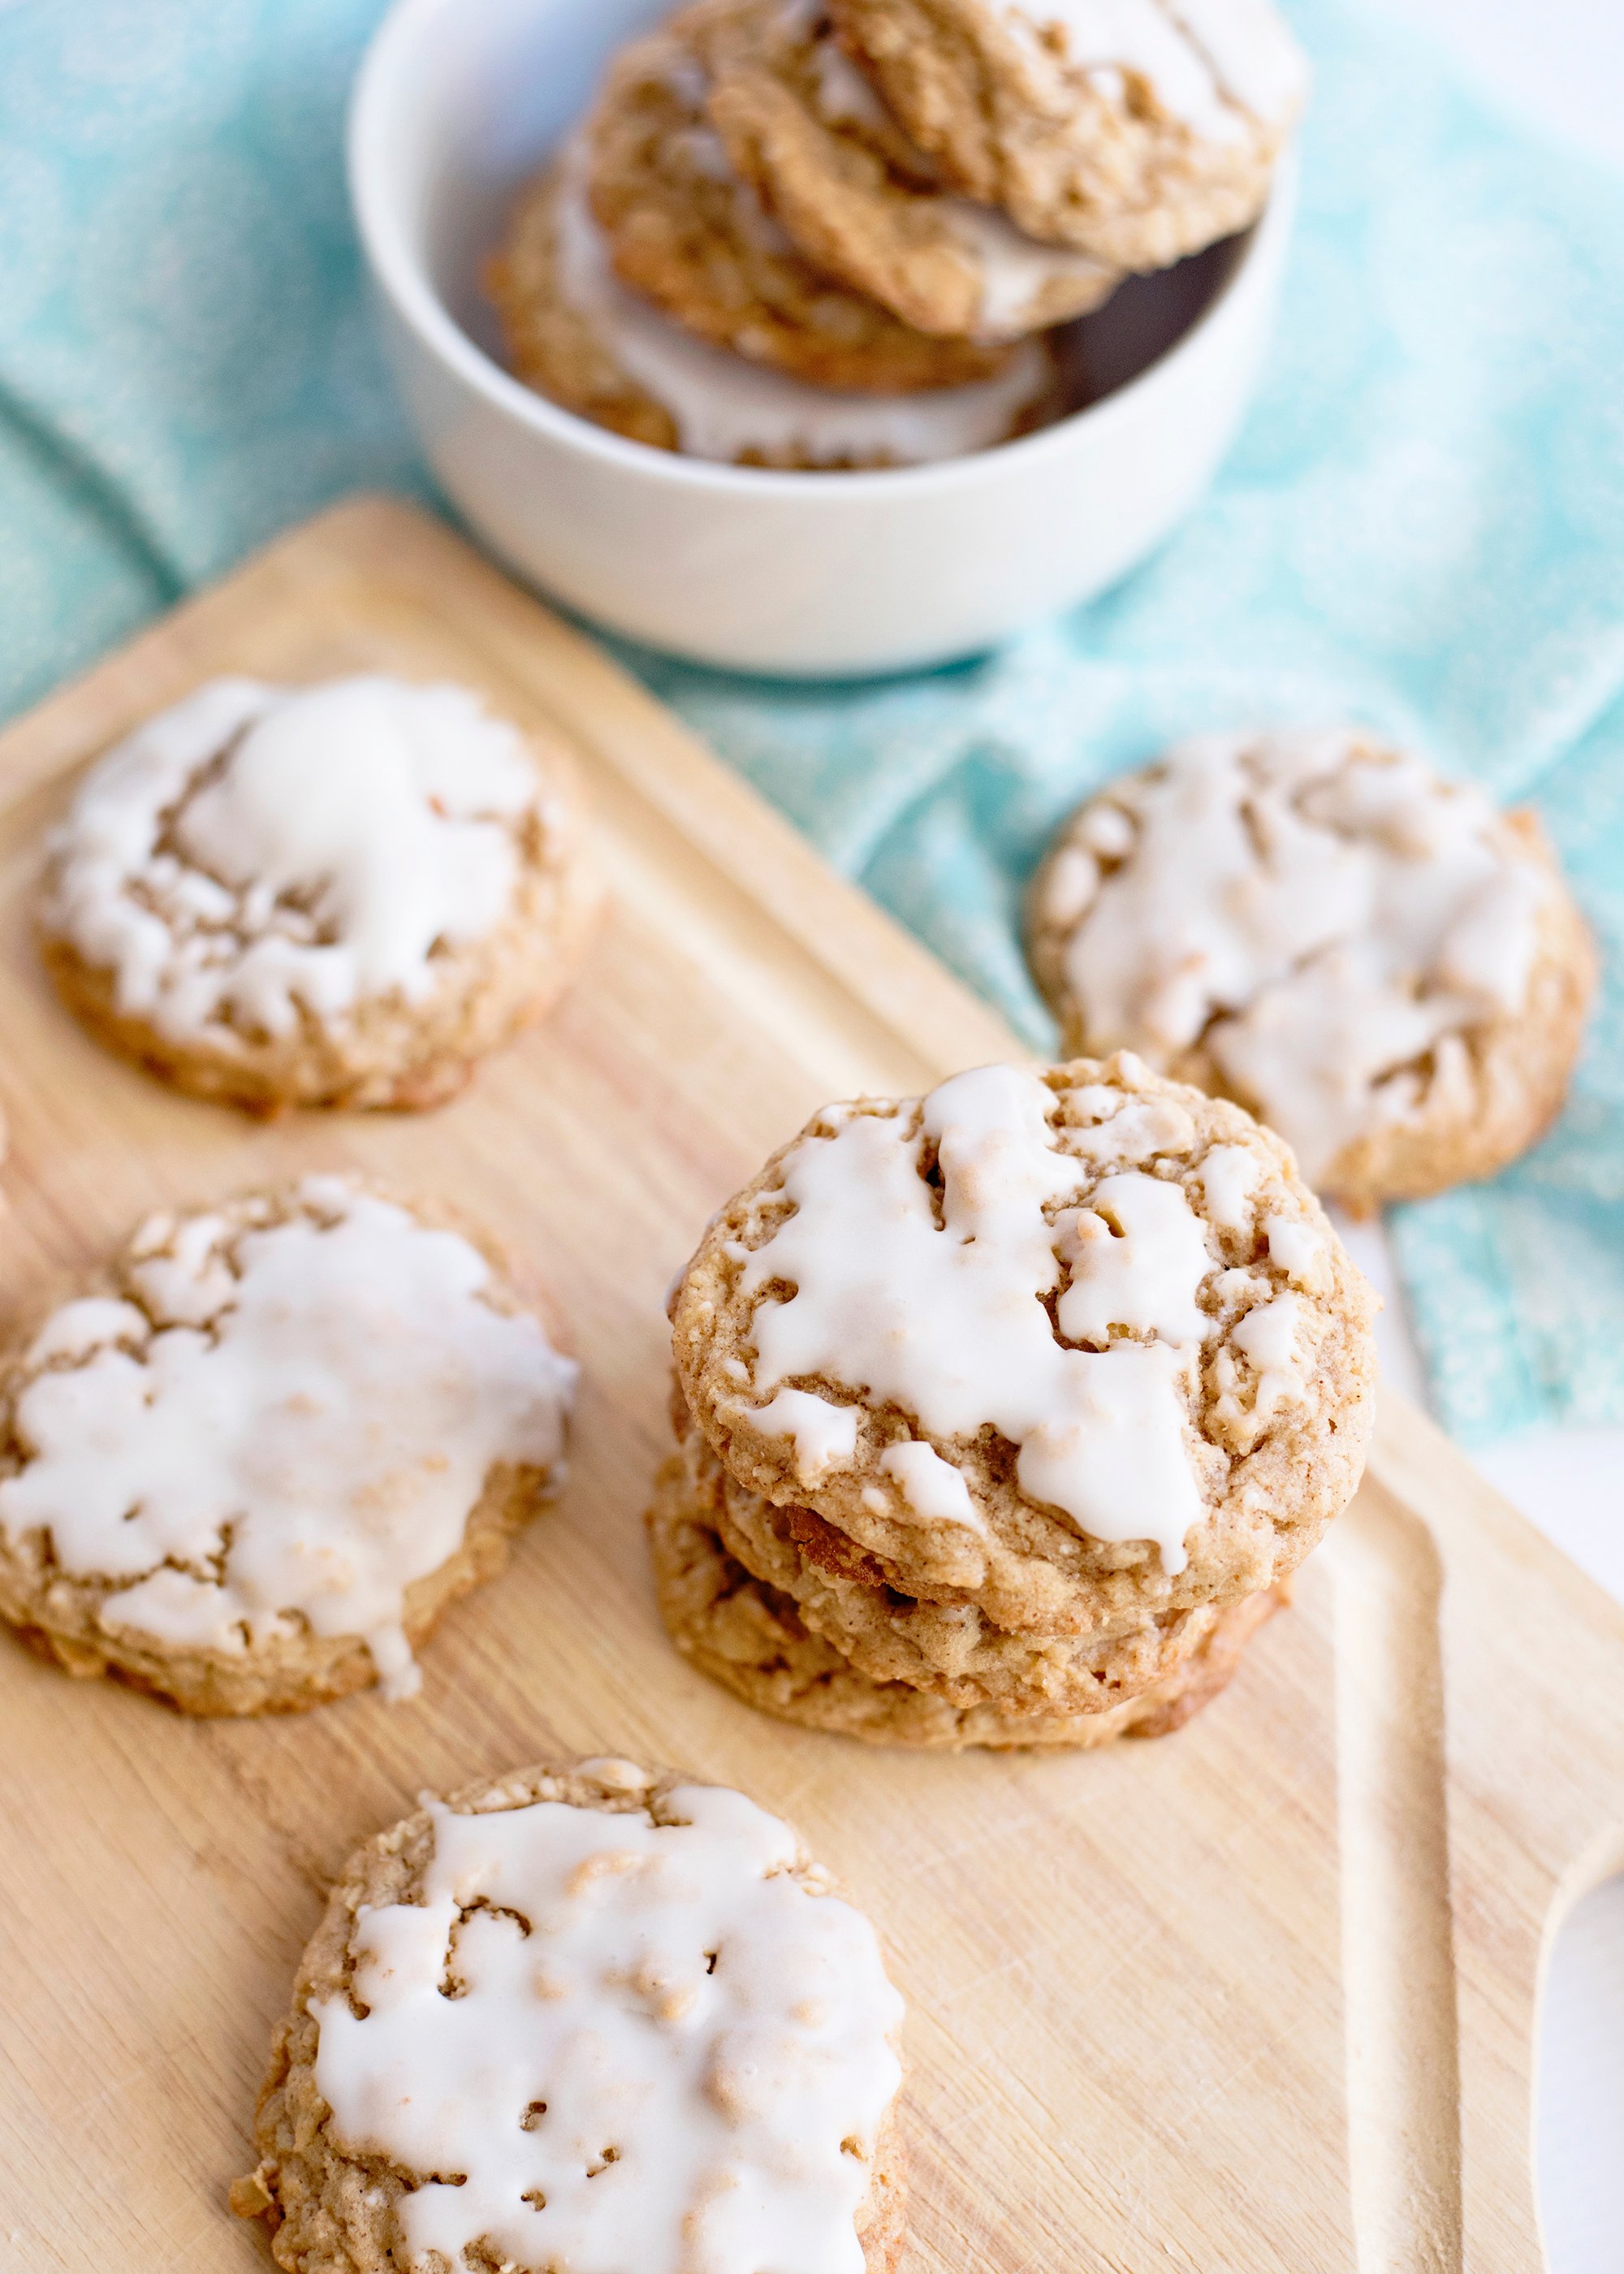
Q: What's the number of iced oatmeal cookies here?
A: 11